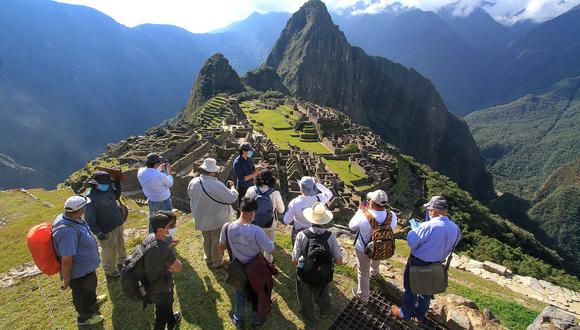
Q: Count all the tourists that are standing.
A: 12